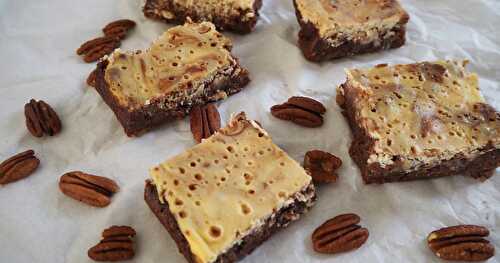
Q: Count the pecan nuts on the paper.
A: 12